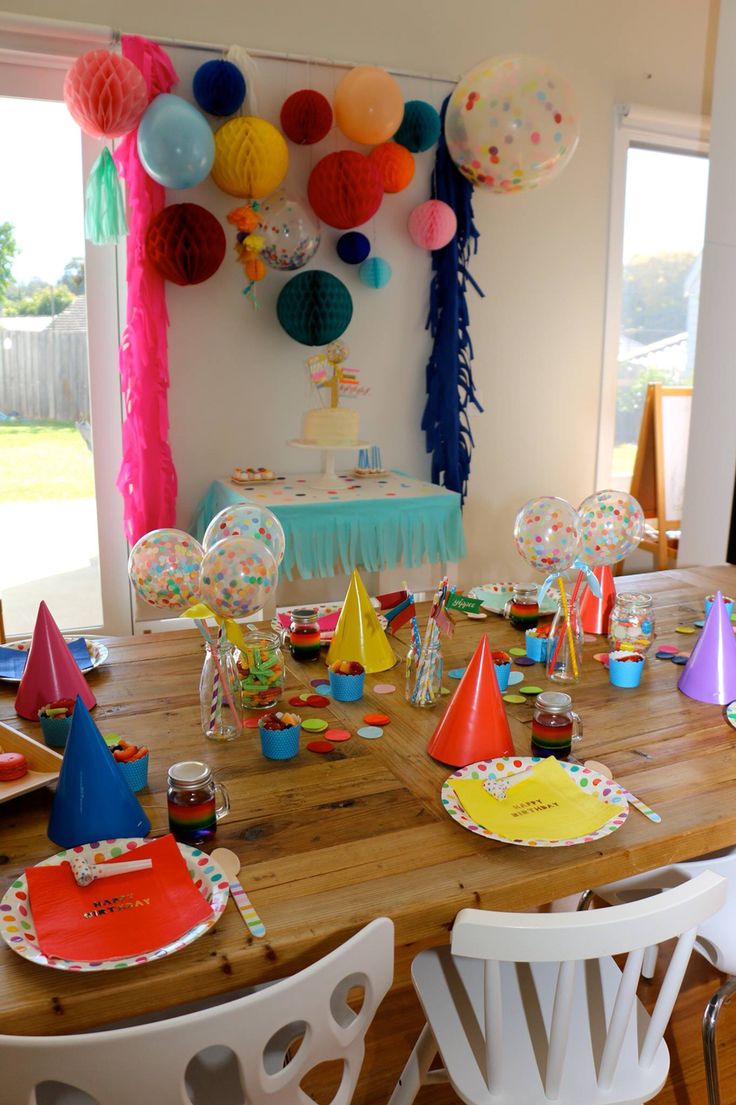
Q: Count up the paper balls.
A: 12